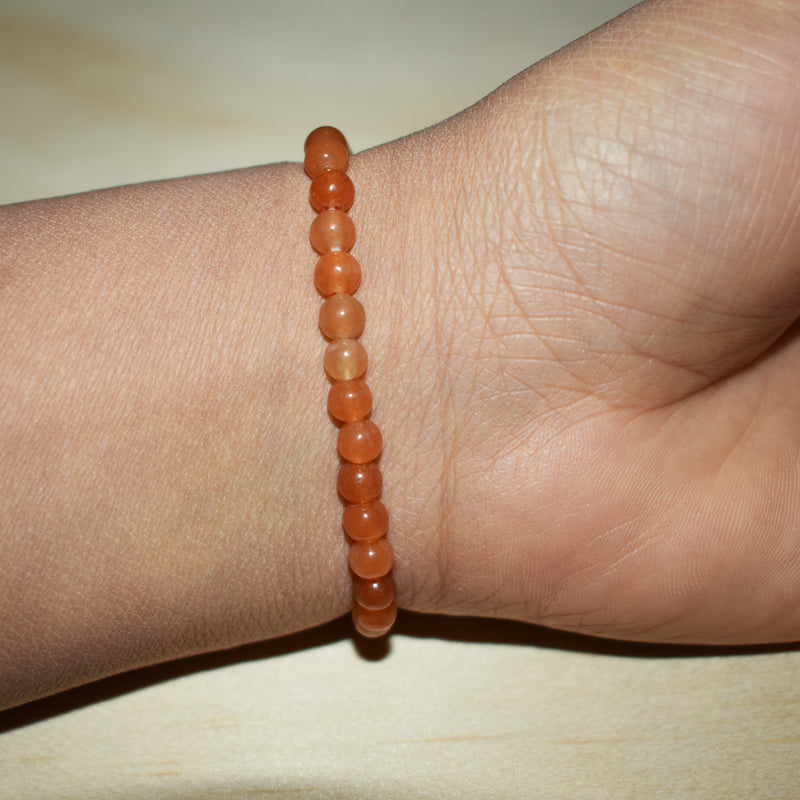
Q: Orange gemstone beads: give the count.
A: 15